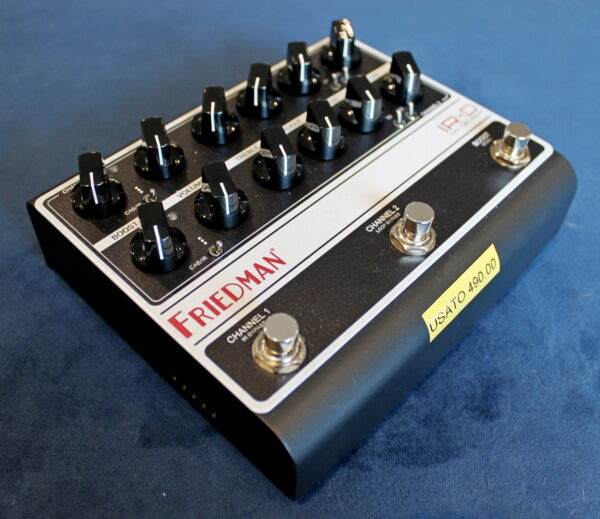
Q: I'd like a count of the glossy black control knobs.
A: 12